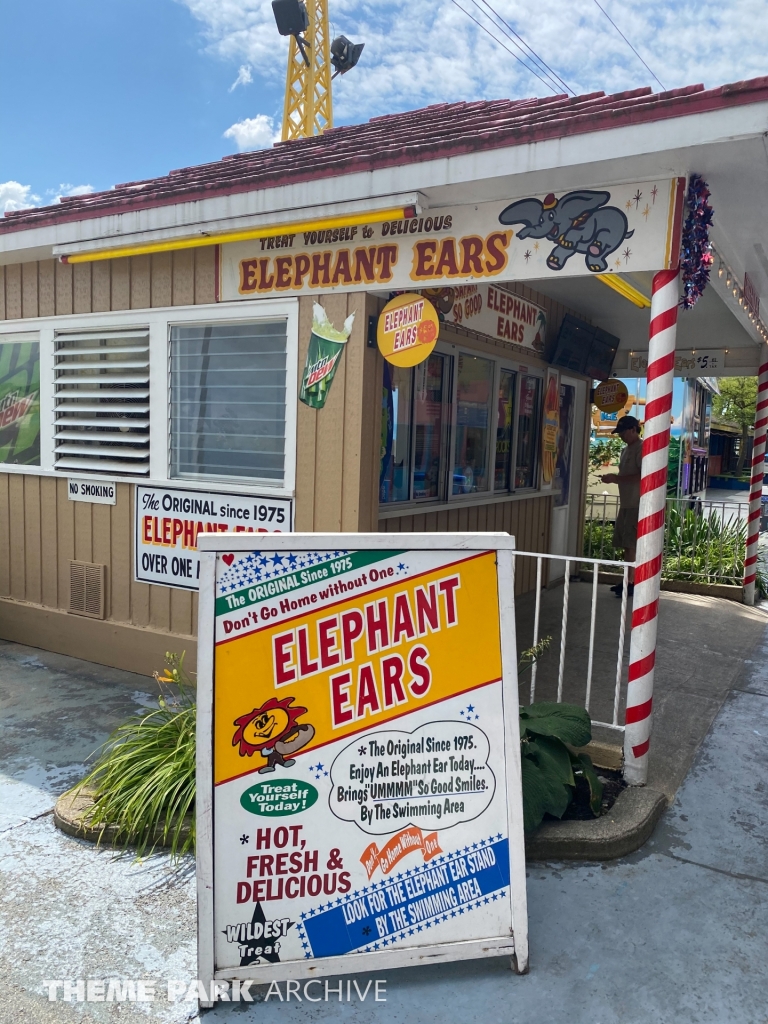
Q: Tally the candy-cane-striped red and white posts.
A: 2